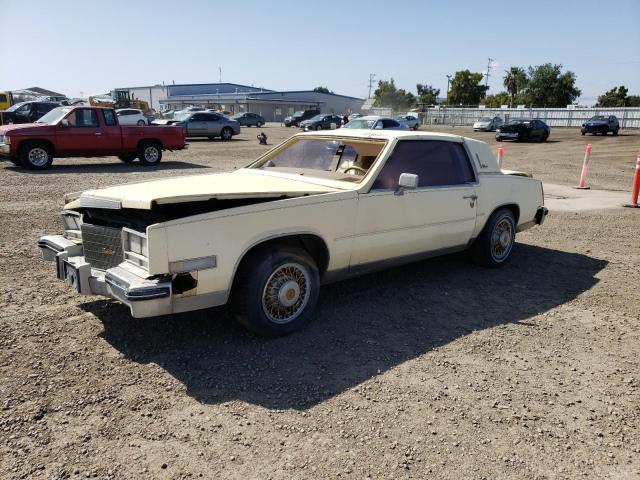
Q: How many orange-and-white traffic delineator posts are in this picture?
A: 3